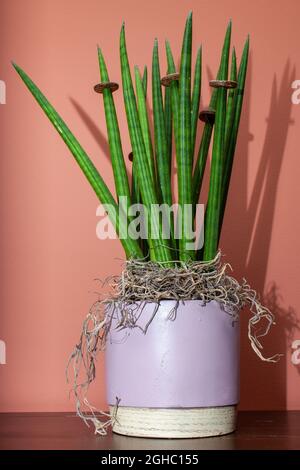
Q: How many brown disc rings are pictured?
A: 5